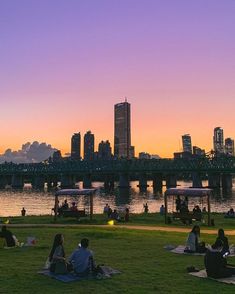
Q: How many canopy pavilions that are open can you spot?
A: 2